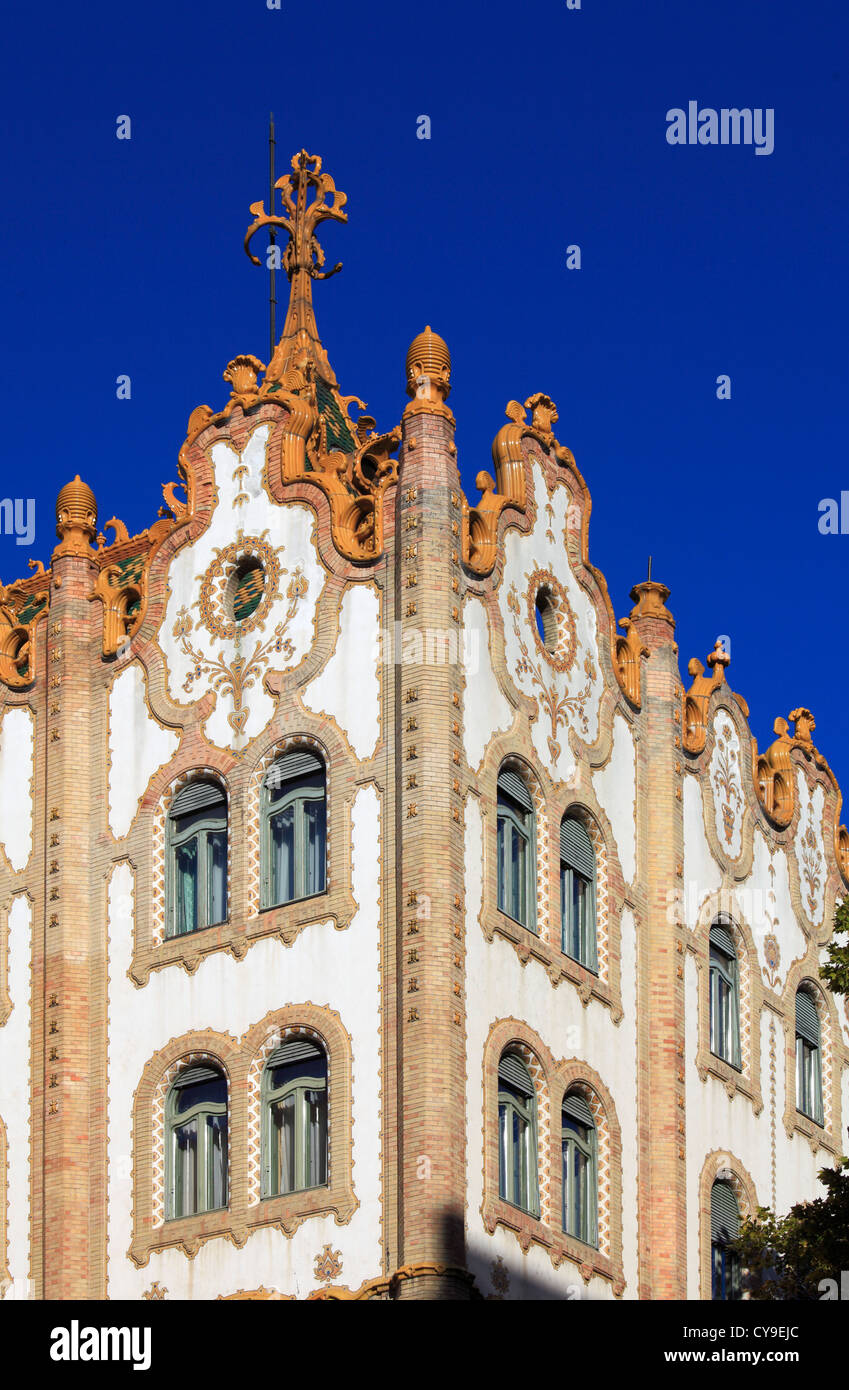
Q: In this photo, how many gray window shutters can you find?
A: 11